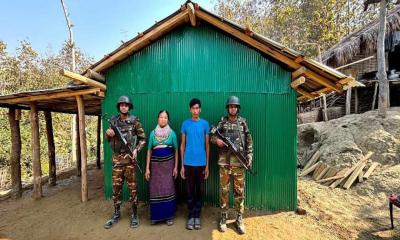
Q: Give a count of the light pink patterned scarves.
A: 1